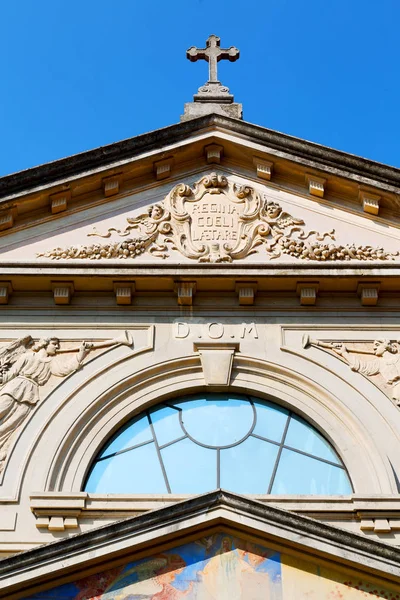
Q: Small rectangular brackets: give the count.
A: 15